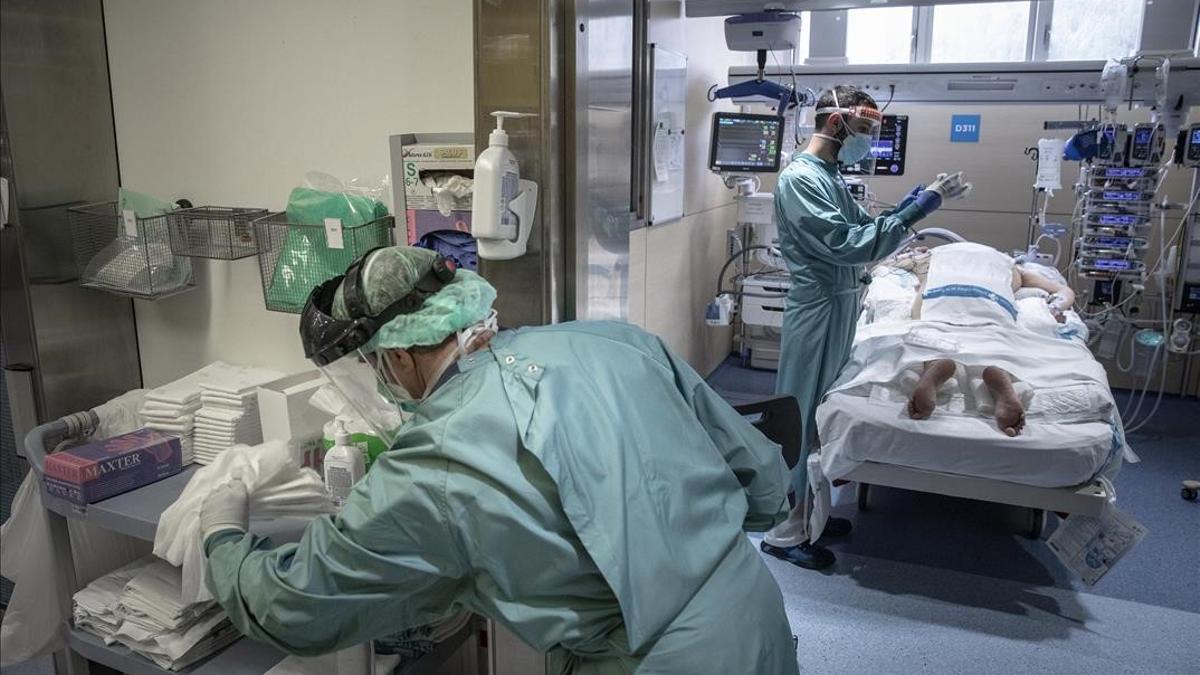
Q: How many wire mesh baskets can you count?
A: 3